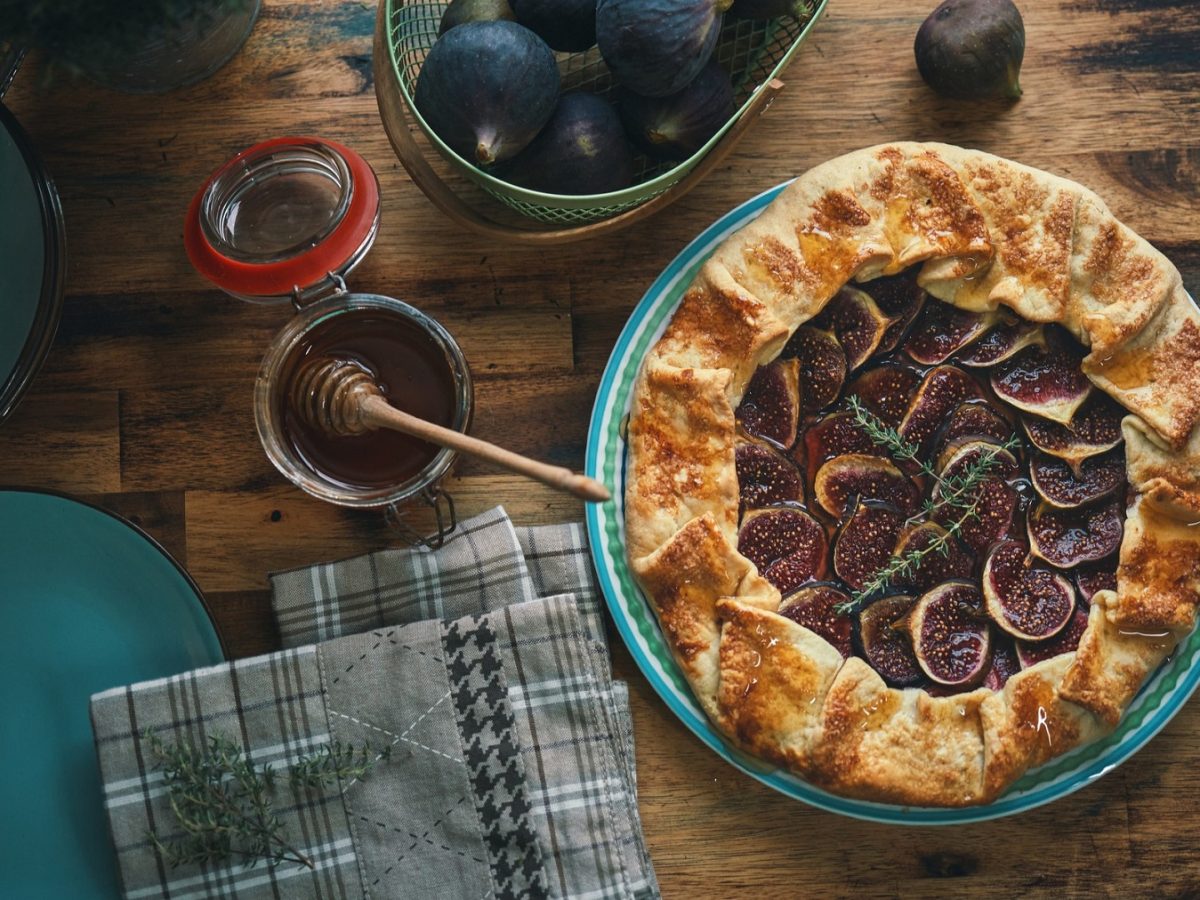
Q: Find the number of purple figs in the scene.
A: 8